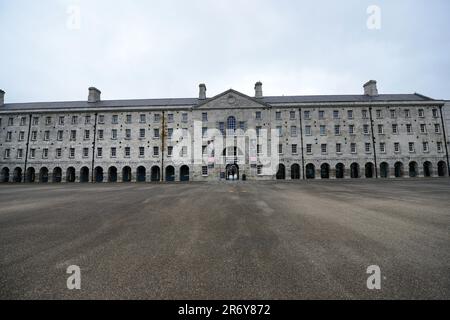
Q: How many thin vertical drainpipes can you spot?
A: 6